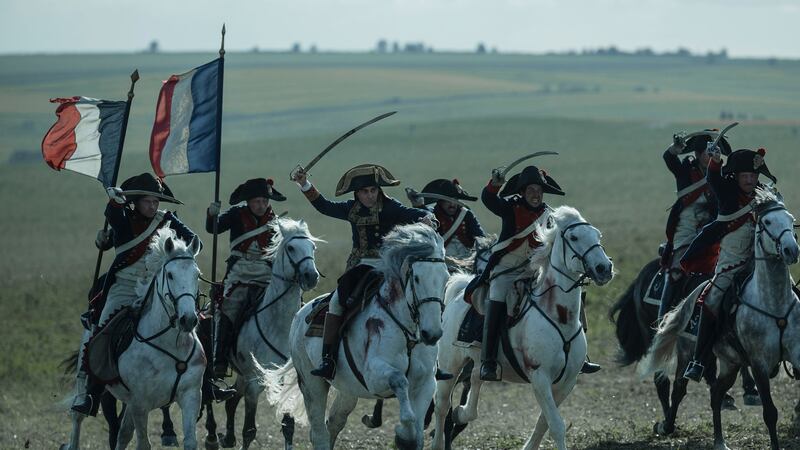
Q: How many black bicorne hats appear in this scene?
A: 7